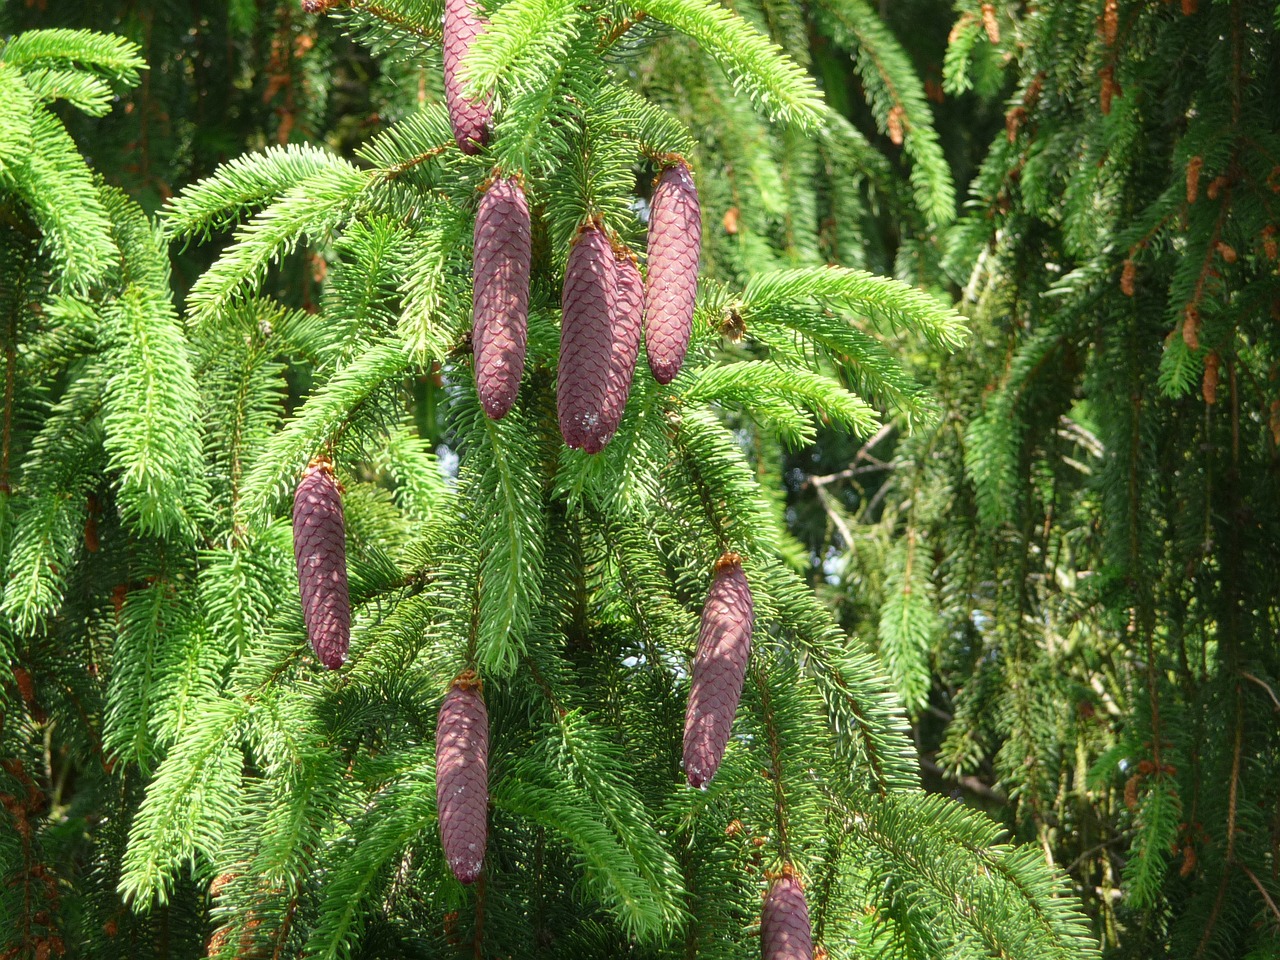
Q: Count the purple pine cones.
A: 9